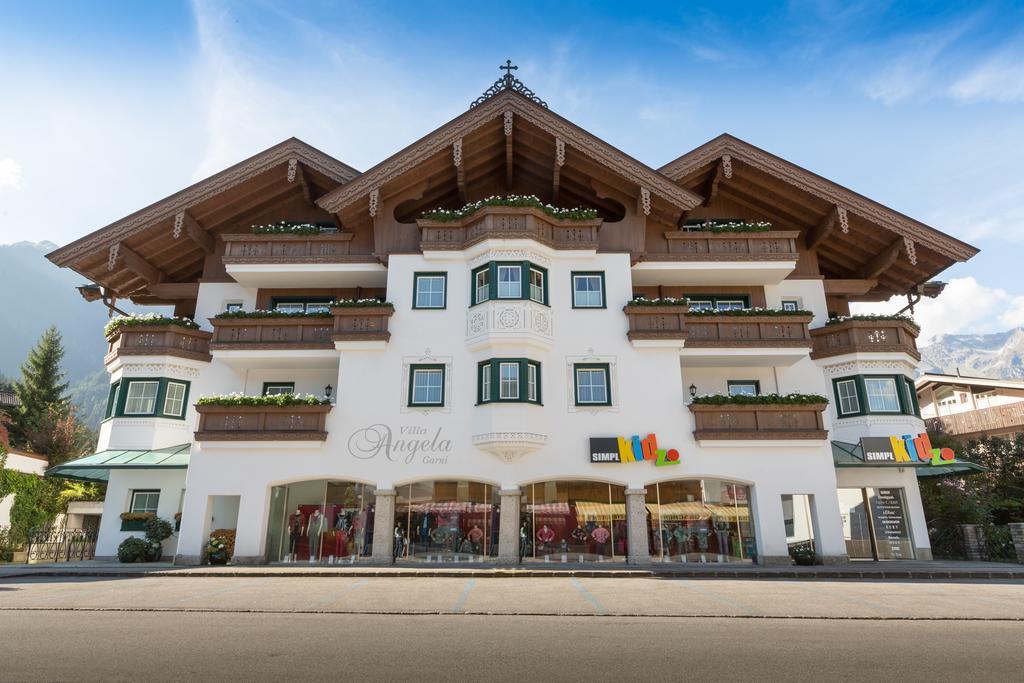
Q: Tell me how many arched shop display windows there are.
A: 4